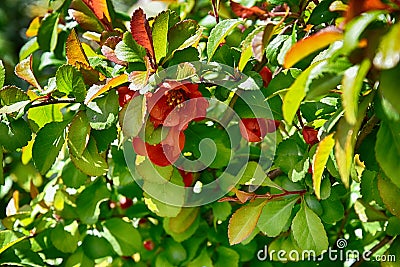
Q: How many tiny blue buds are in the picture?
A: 0